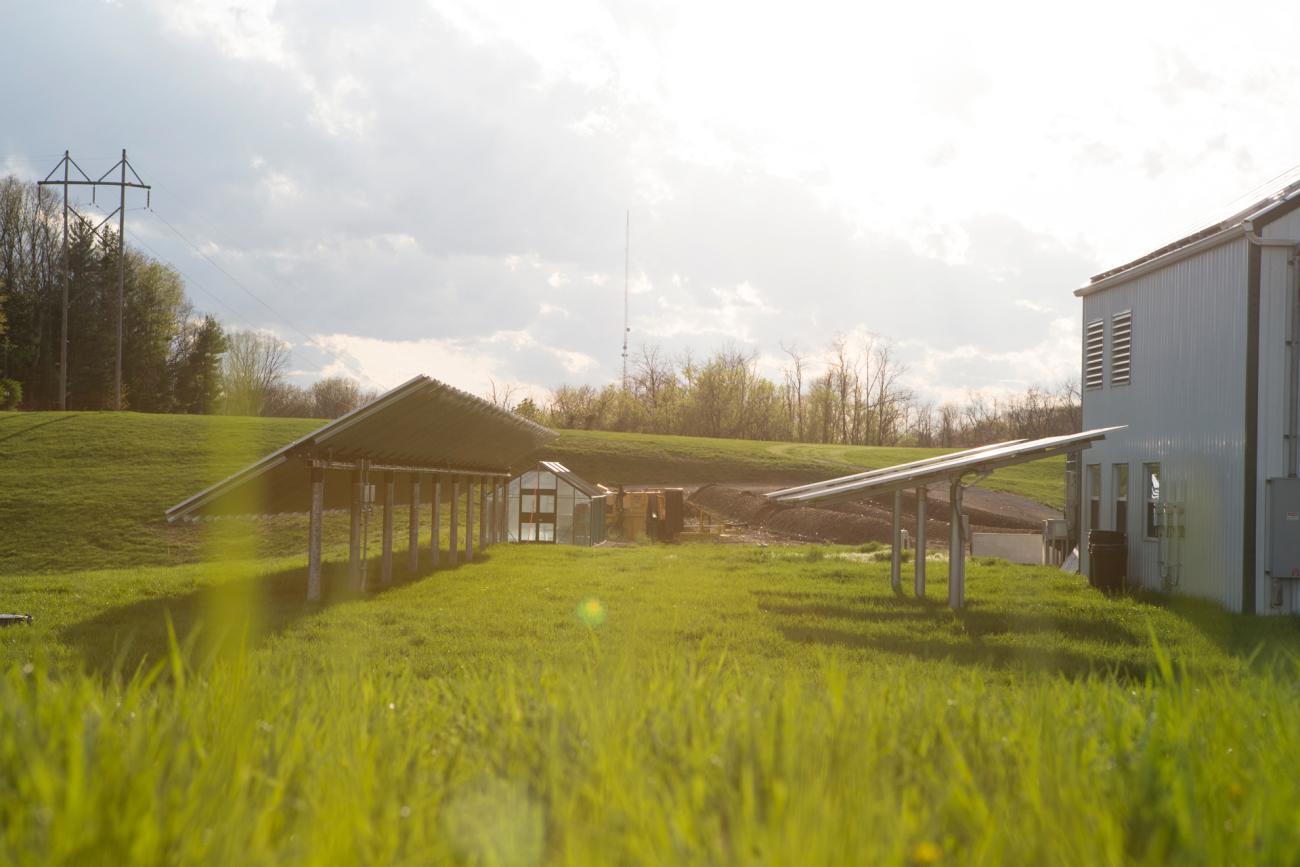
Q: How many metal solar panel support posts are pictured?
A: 13